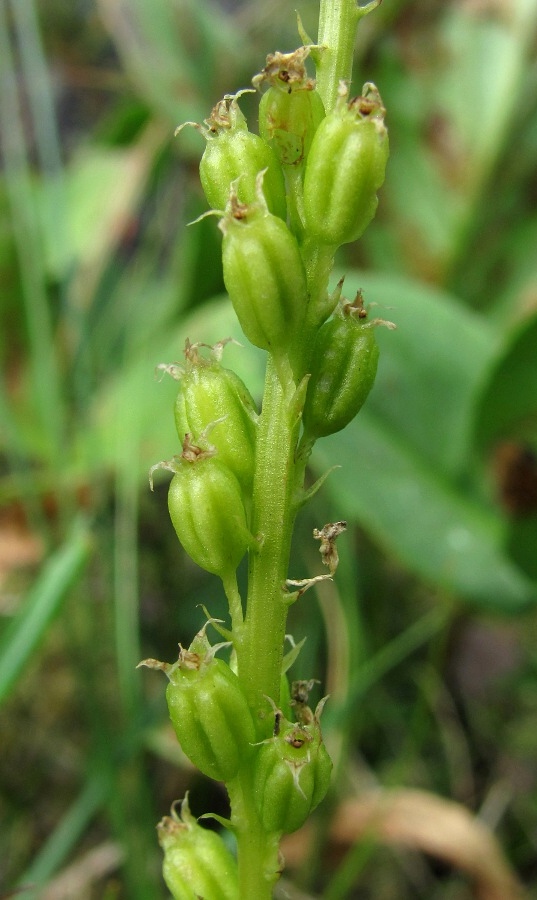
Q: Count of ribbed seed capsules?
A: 10